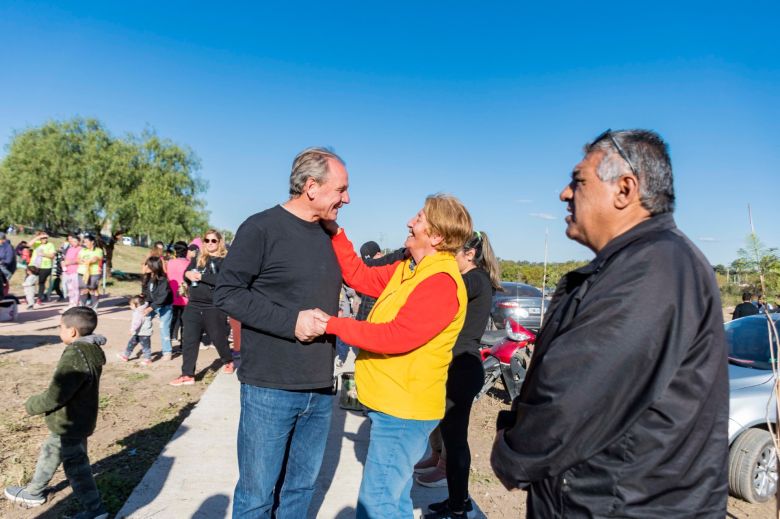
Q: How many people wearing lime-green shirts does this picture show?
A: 2